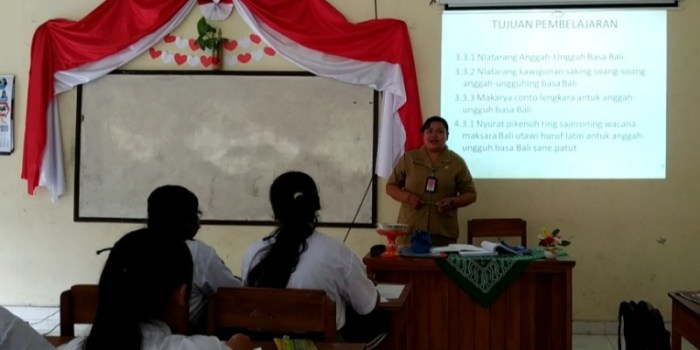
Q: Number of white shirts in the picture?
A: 4